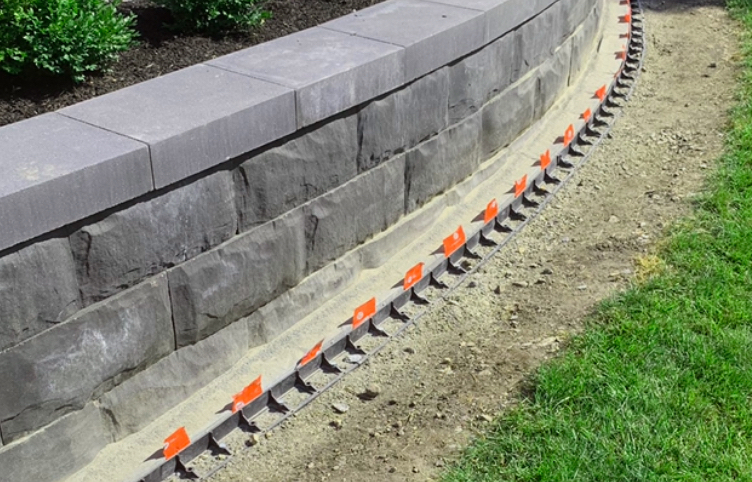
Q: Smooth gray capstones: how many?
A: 5